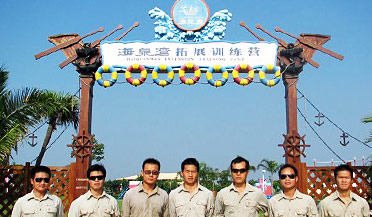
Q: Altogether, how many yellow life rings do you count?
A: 7